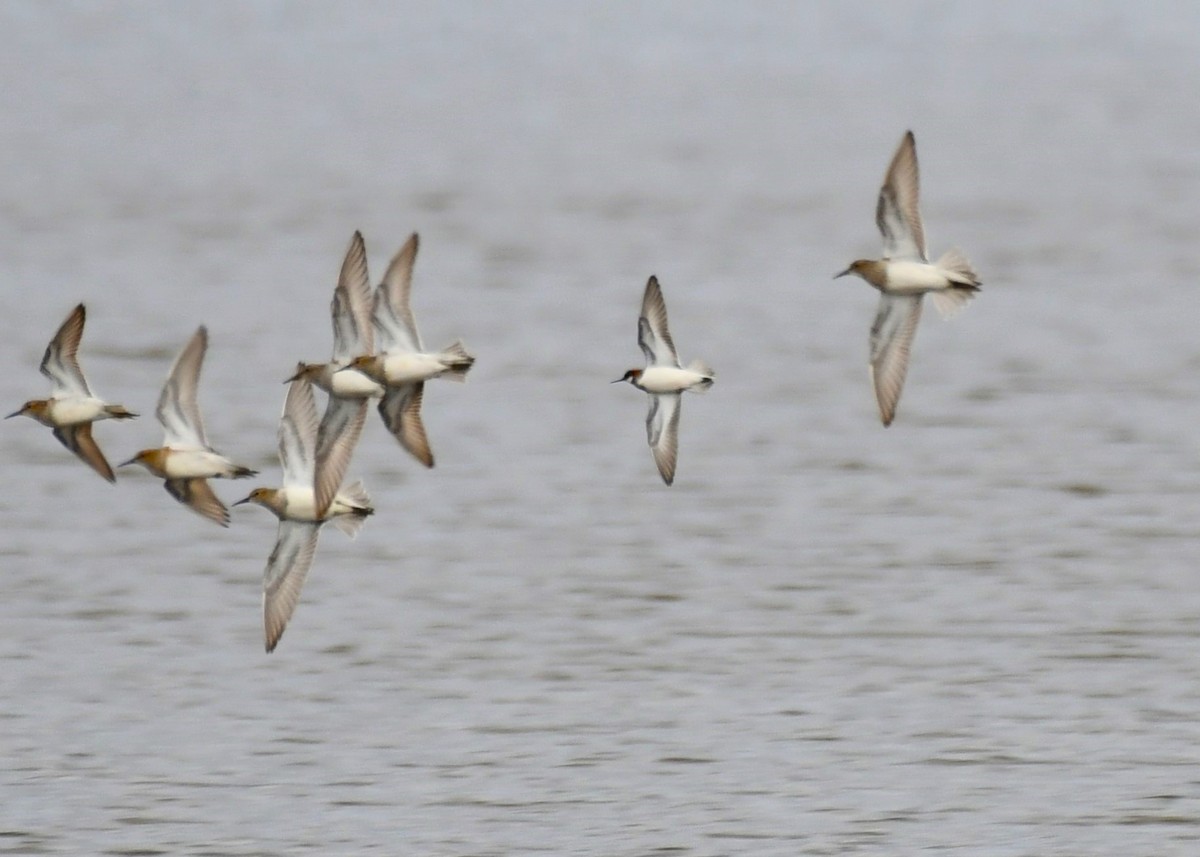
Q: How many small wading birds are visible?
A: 7